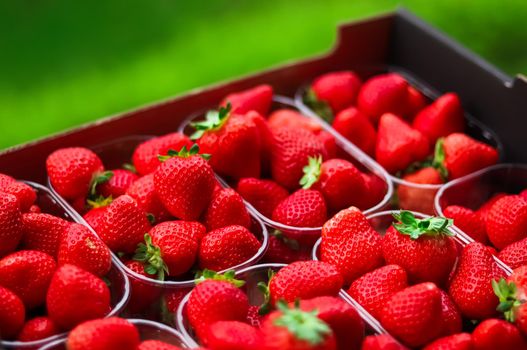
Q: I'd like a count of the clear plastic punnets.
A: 8